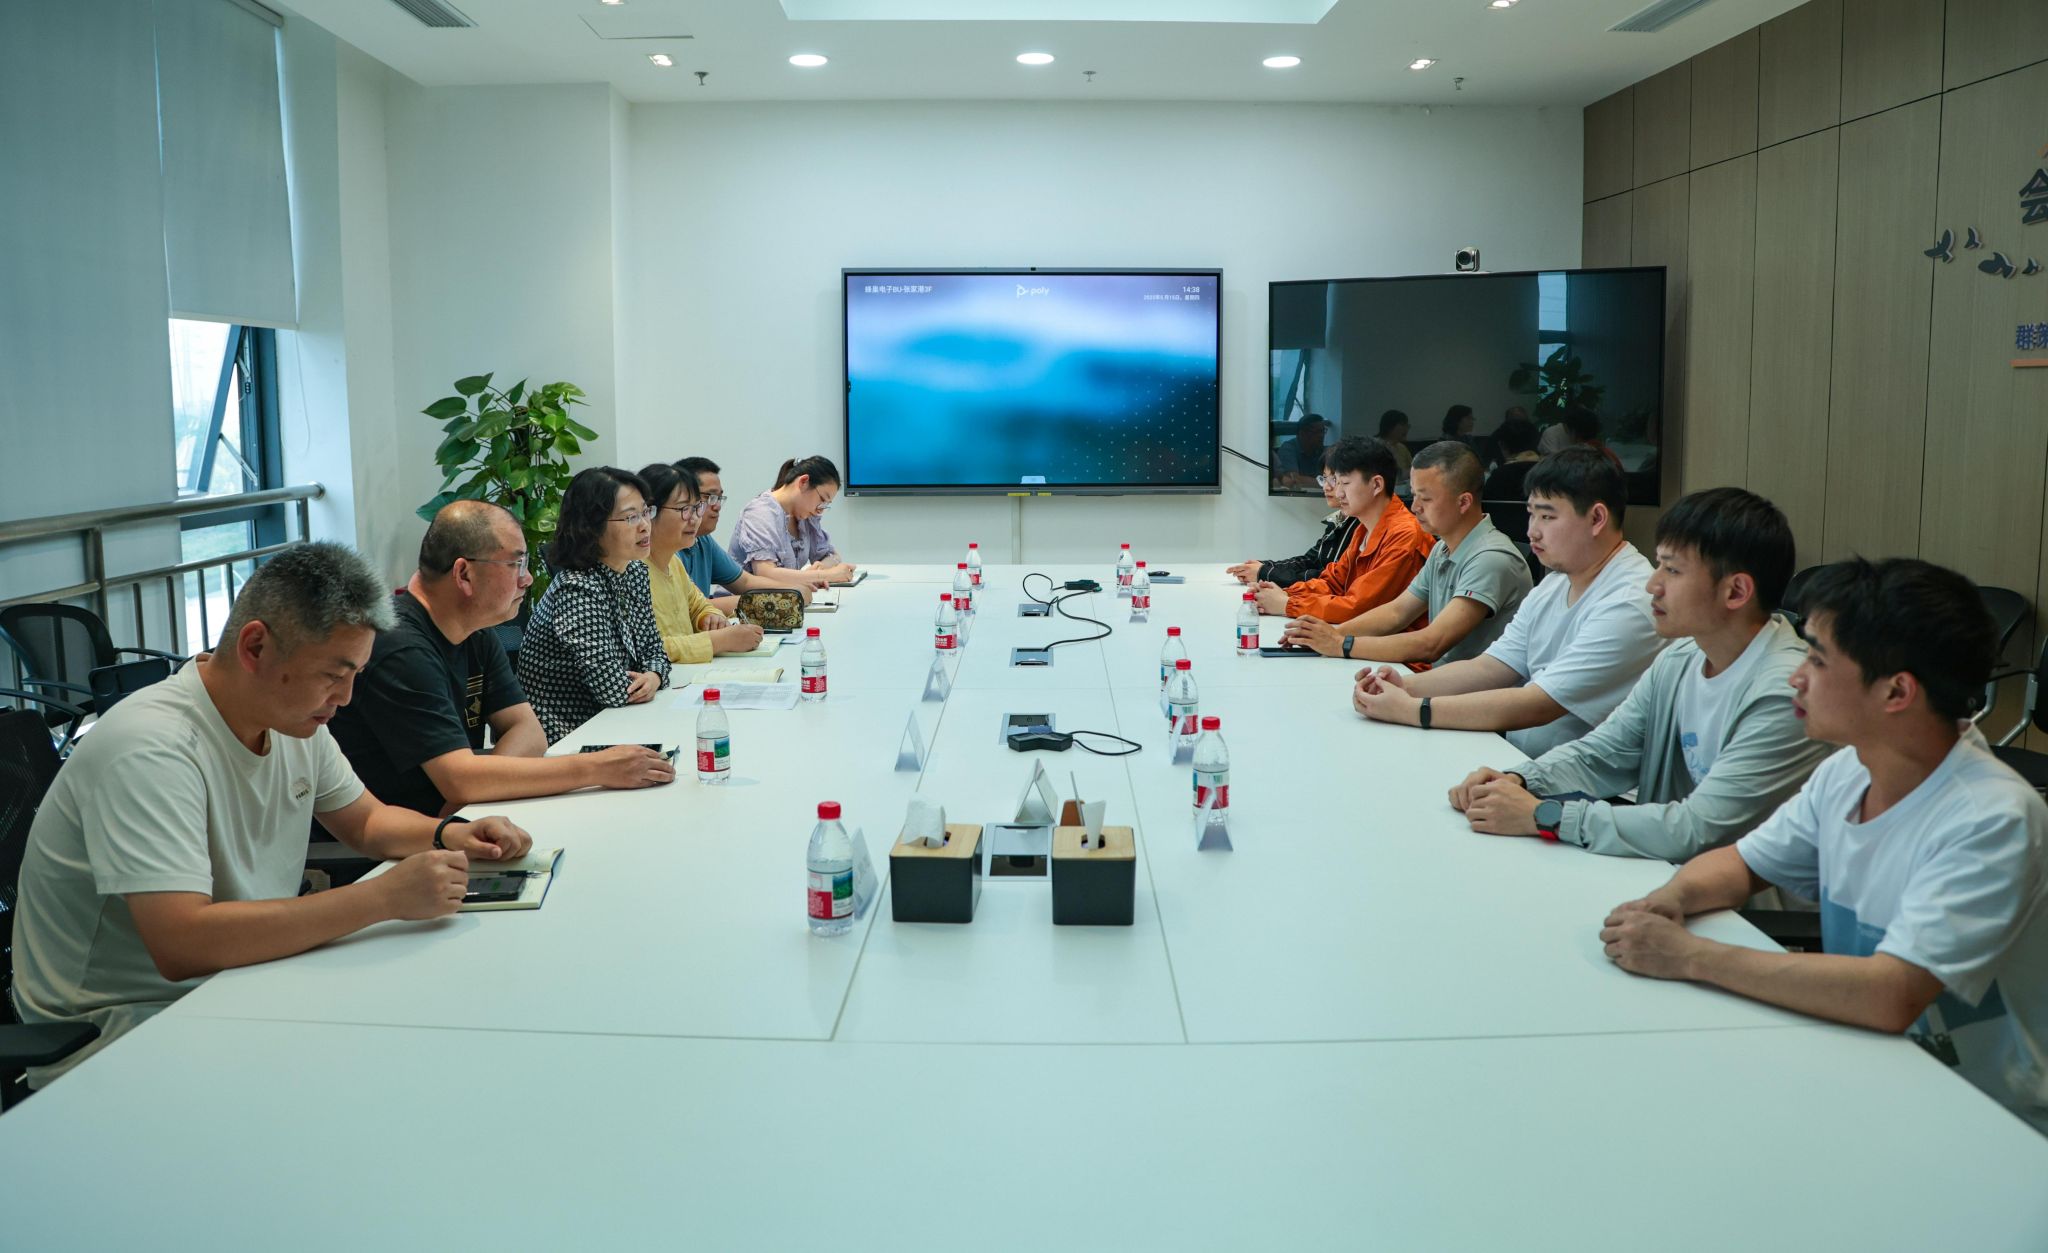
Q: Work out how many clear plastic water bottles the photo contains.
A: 12